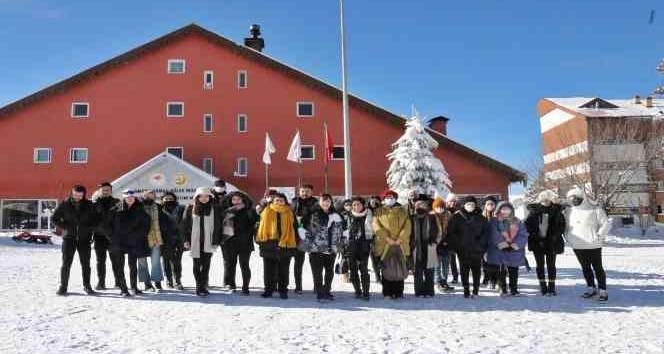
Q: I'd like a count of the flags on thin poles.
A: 3